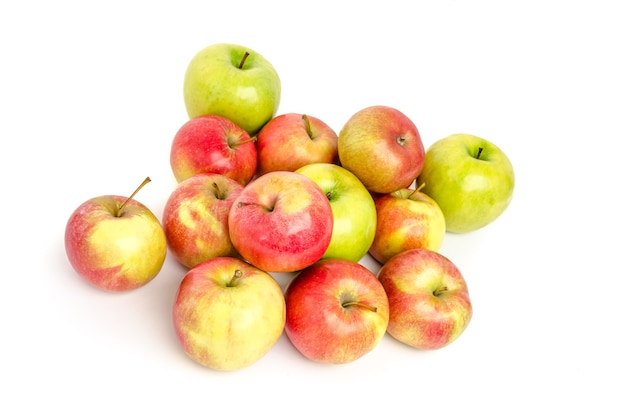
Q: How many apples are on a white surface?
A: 13